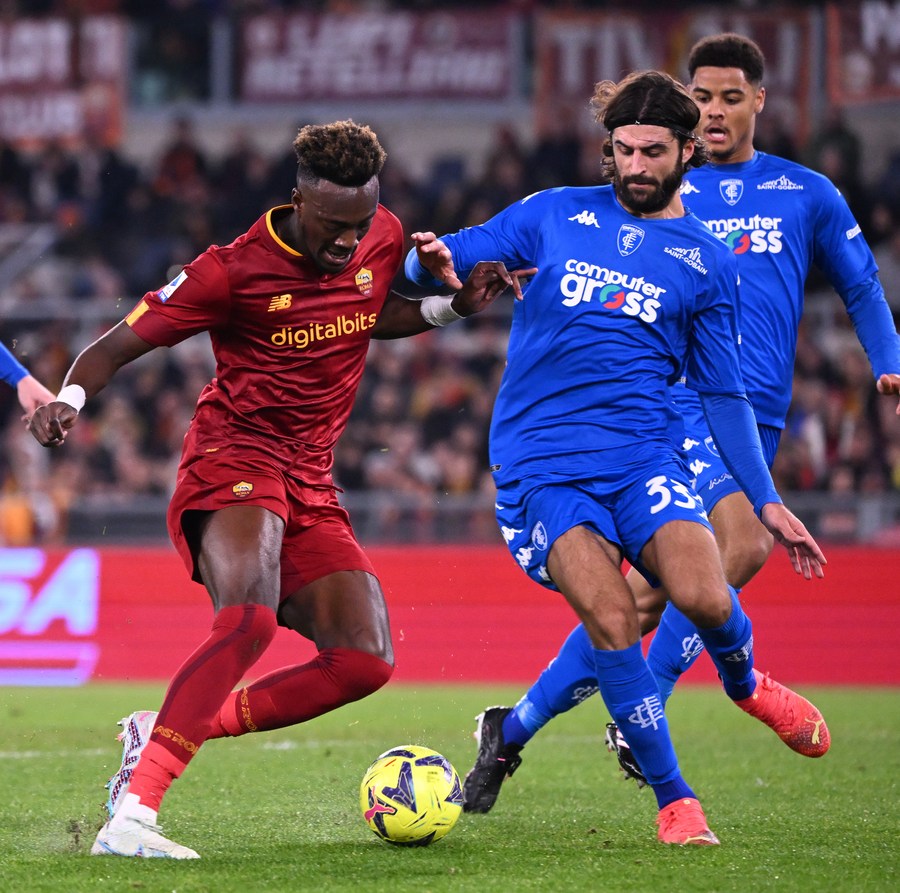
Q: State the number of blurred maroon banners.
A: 4